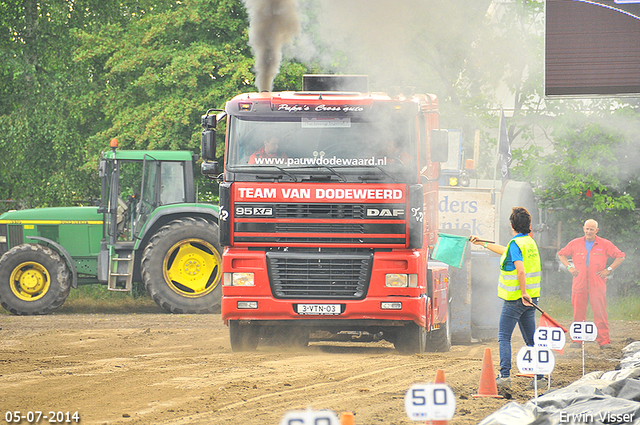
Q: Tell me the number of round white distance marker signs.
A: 5